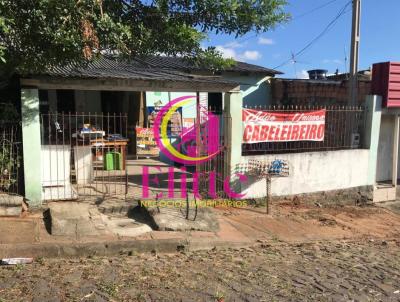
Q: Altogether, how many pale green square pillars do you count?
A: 3